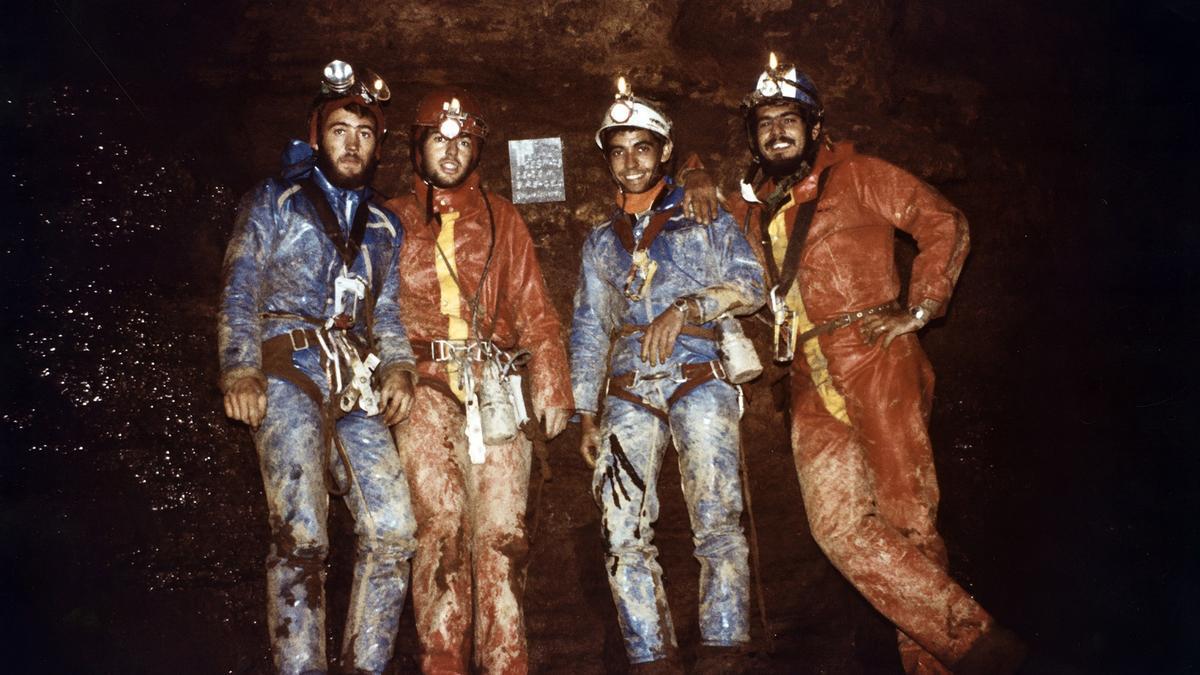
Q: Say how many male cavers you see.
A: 4